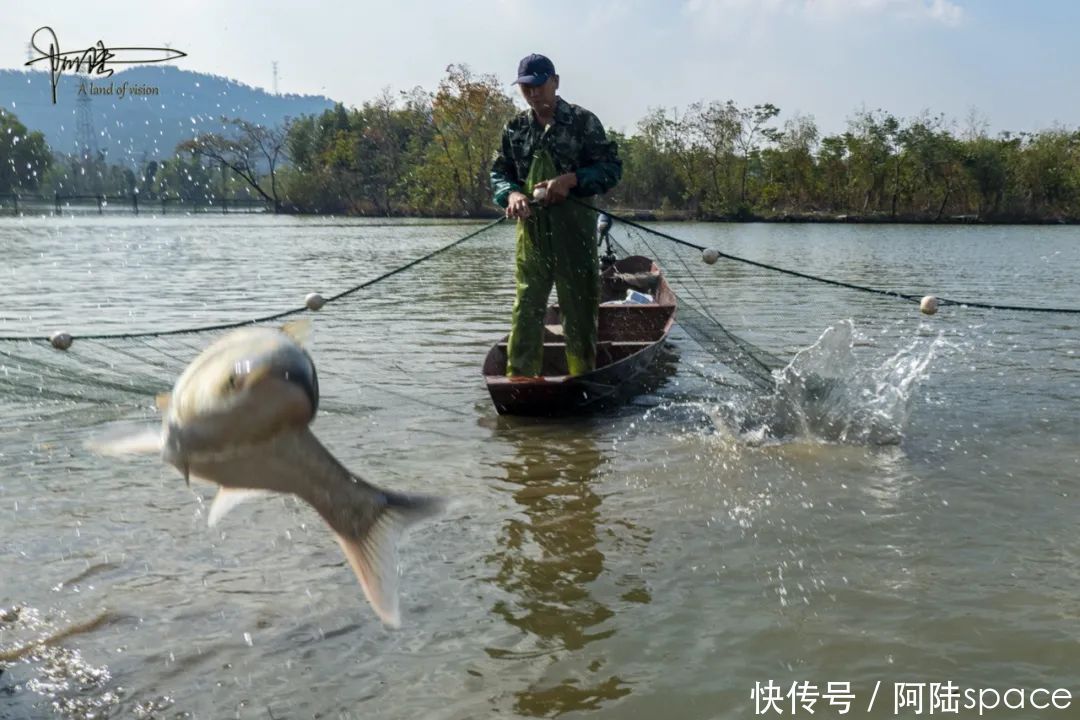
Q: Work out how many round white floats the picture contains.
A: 5